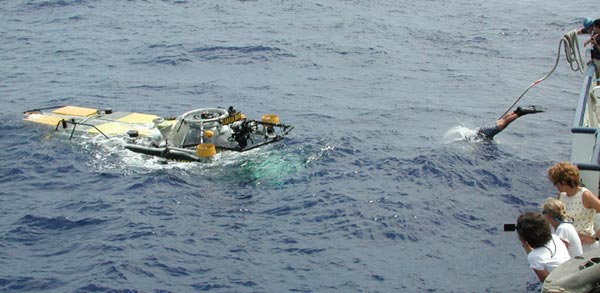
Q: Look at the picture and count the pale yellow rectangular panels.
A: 4